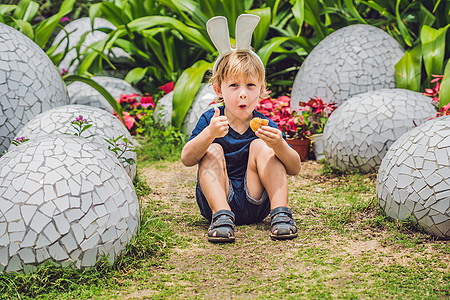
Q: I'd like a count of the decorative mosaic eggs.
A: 9